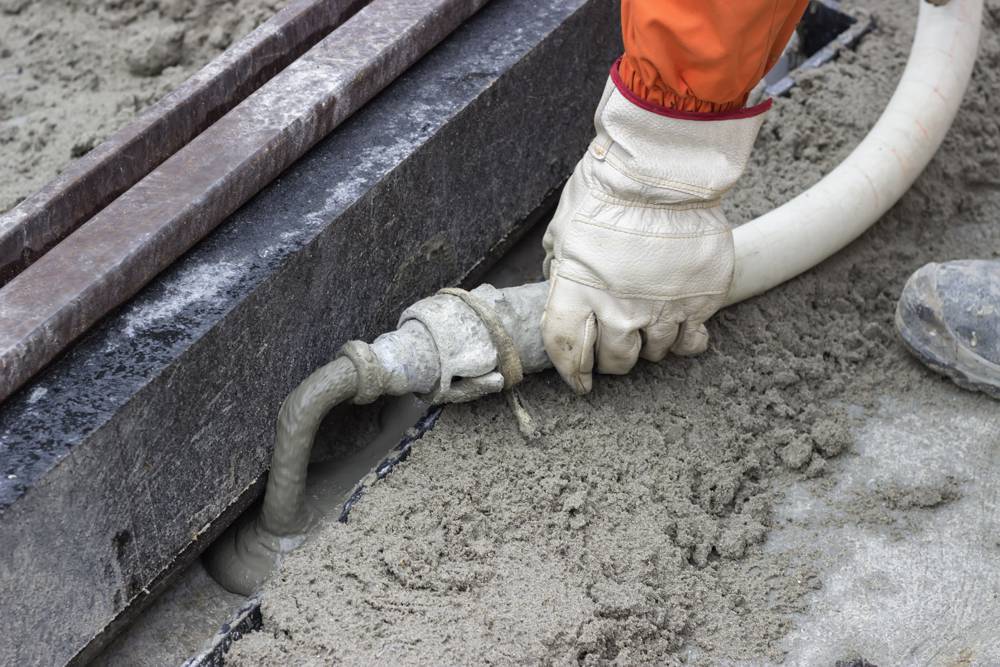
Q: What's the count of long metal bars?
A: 2